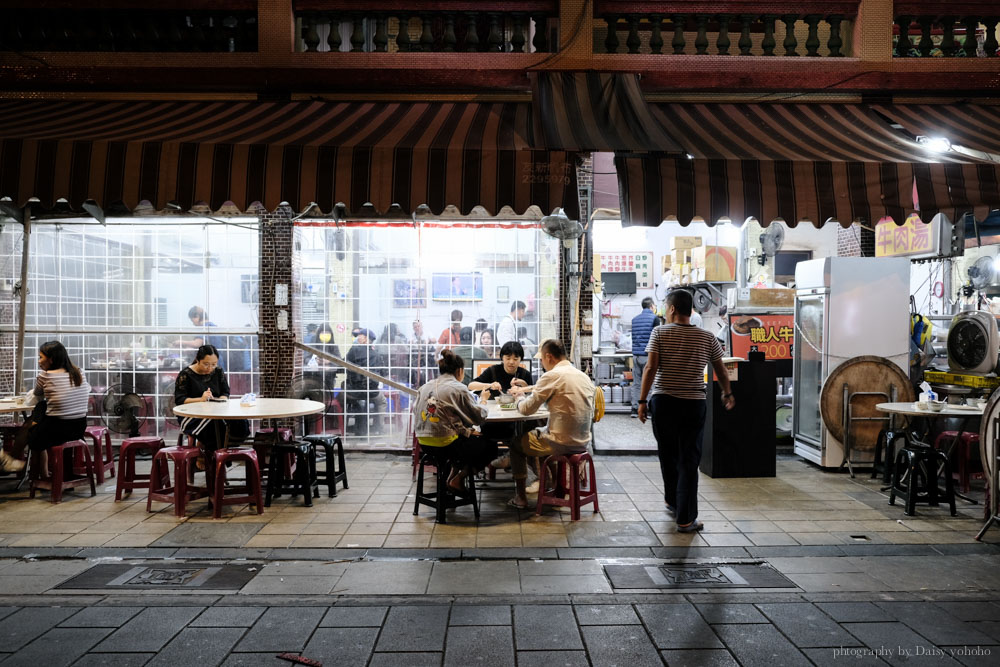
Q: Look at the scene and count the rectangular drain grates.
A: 2